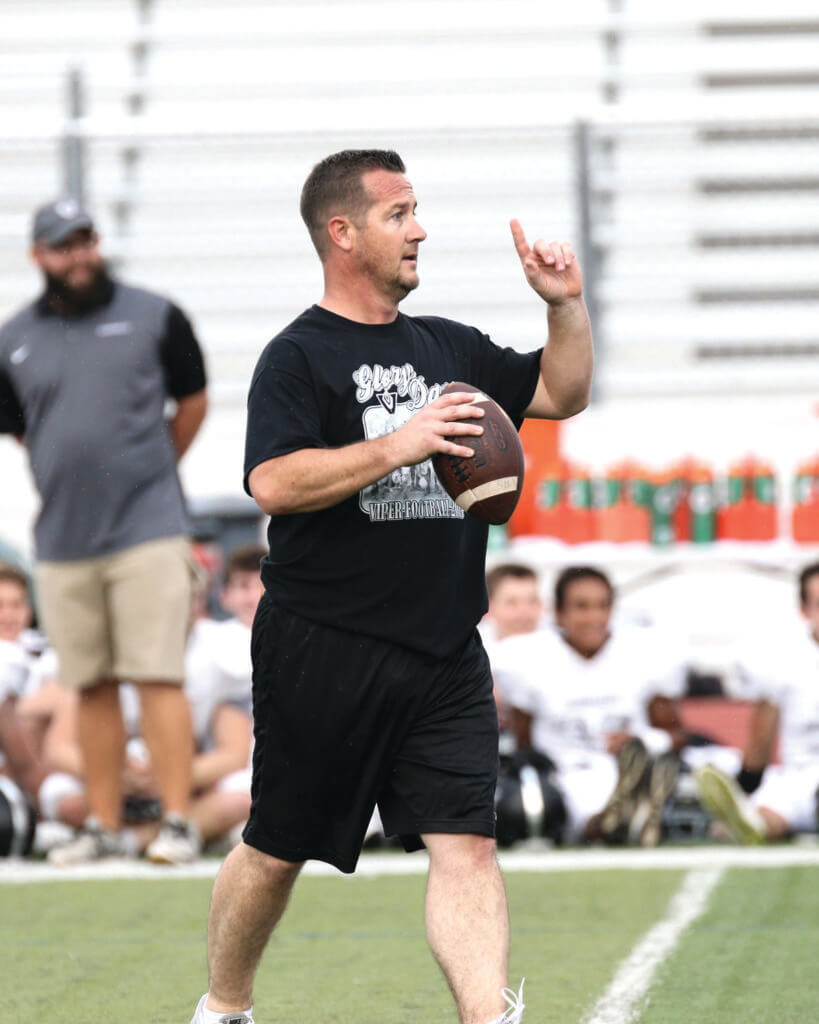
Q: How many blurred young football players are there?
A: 5